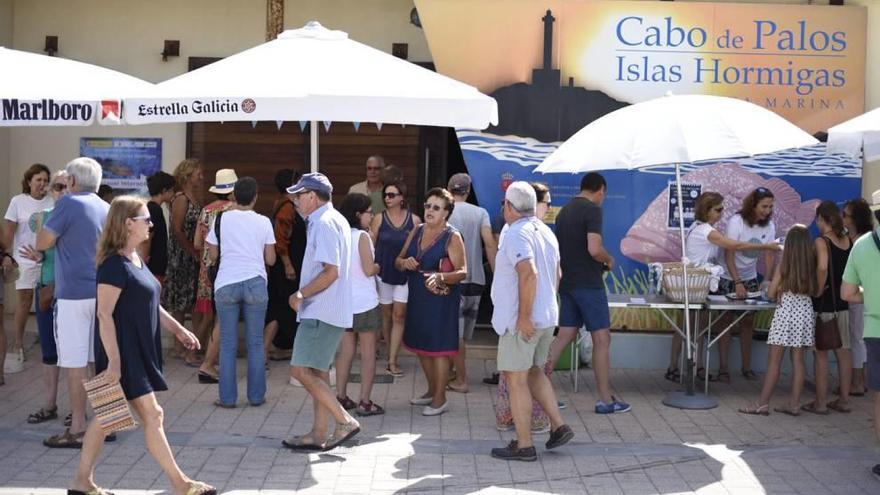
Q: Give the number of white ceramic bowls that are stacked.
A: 0